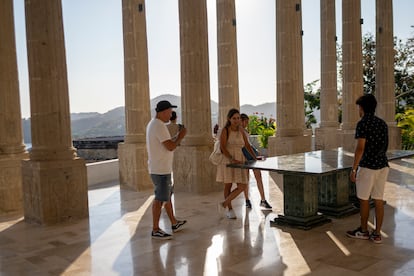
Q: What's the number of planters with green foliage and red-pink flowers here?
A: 1